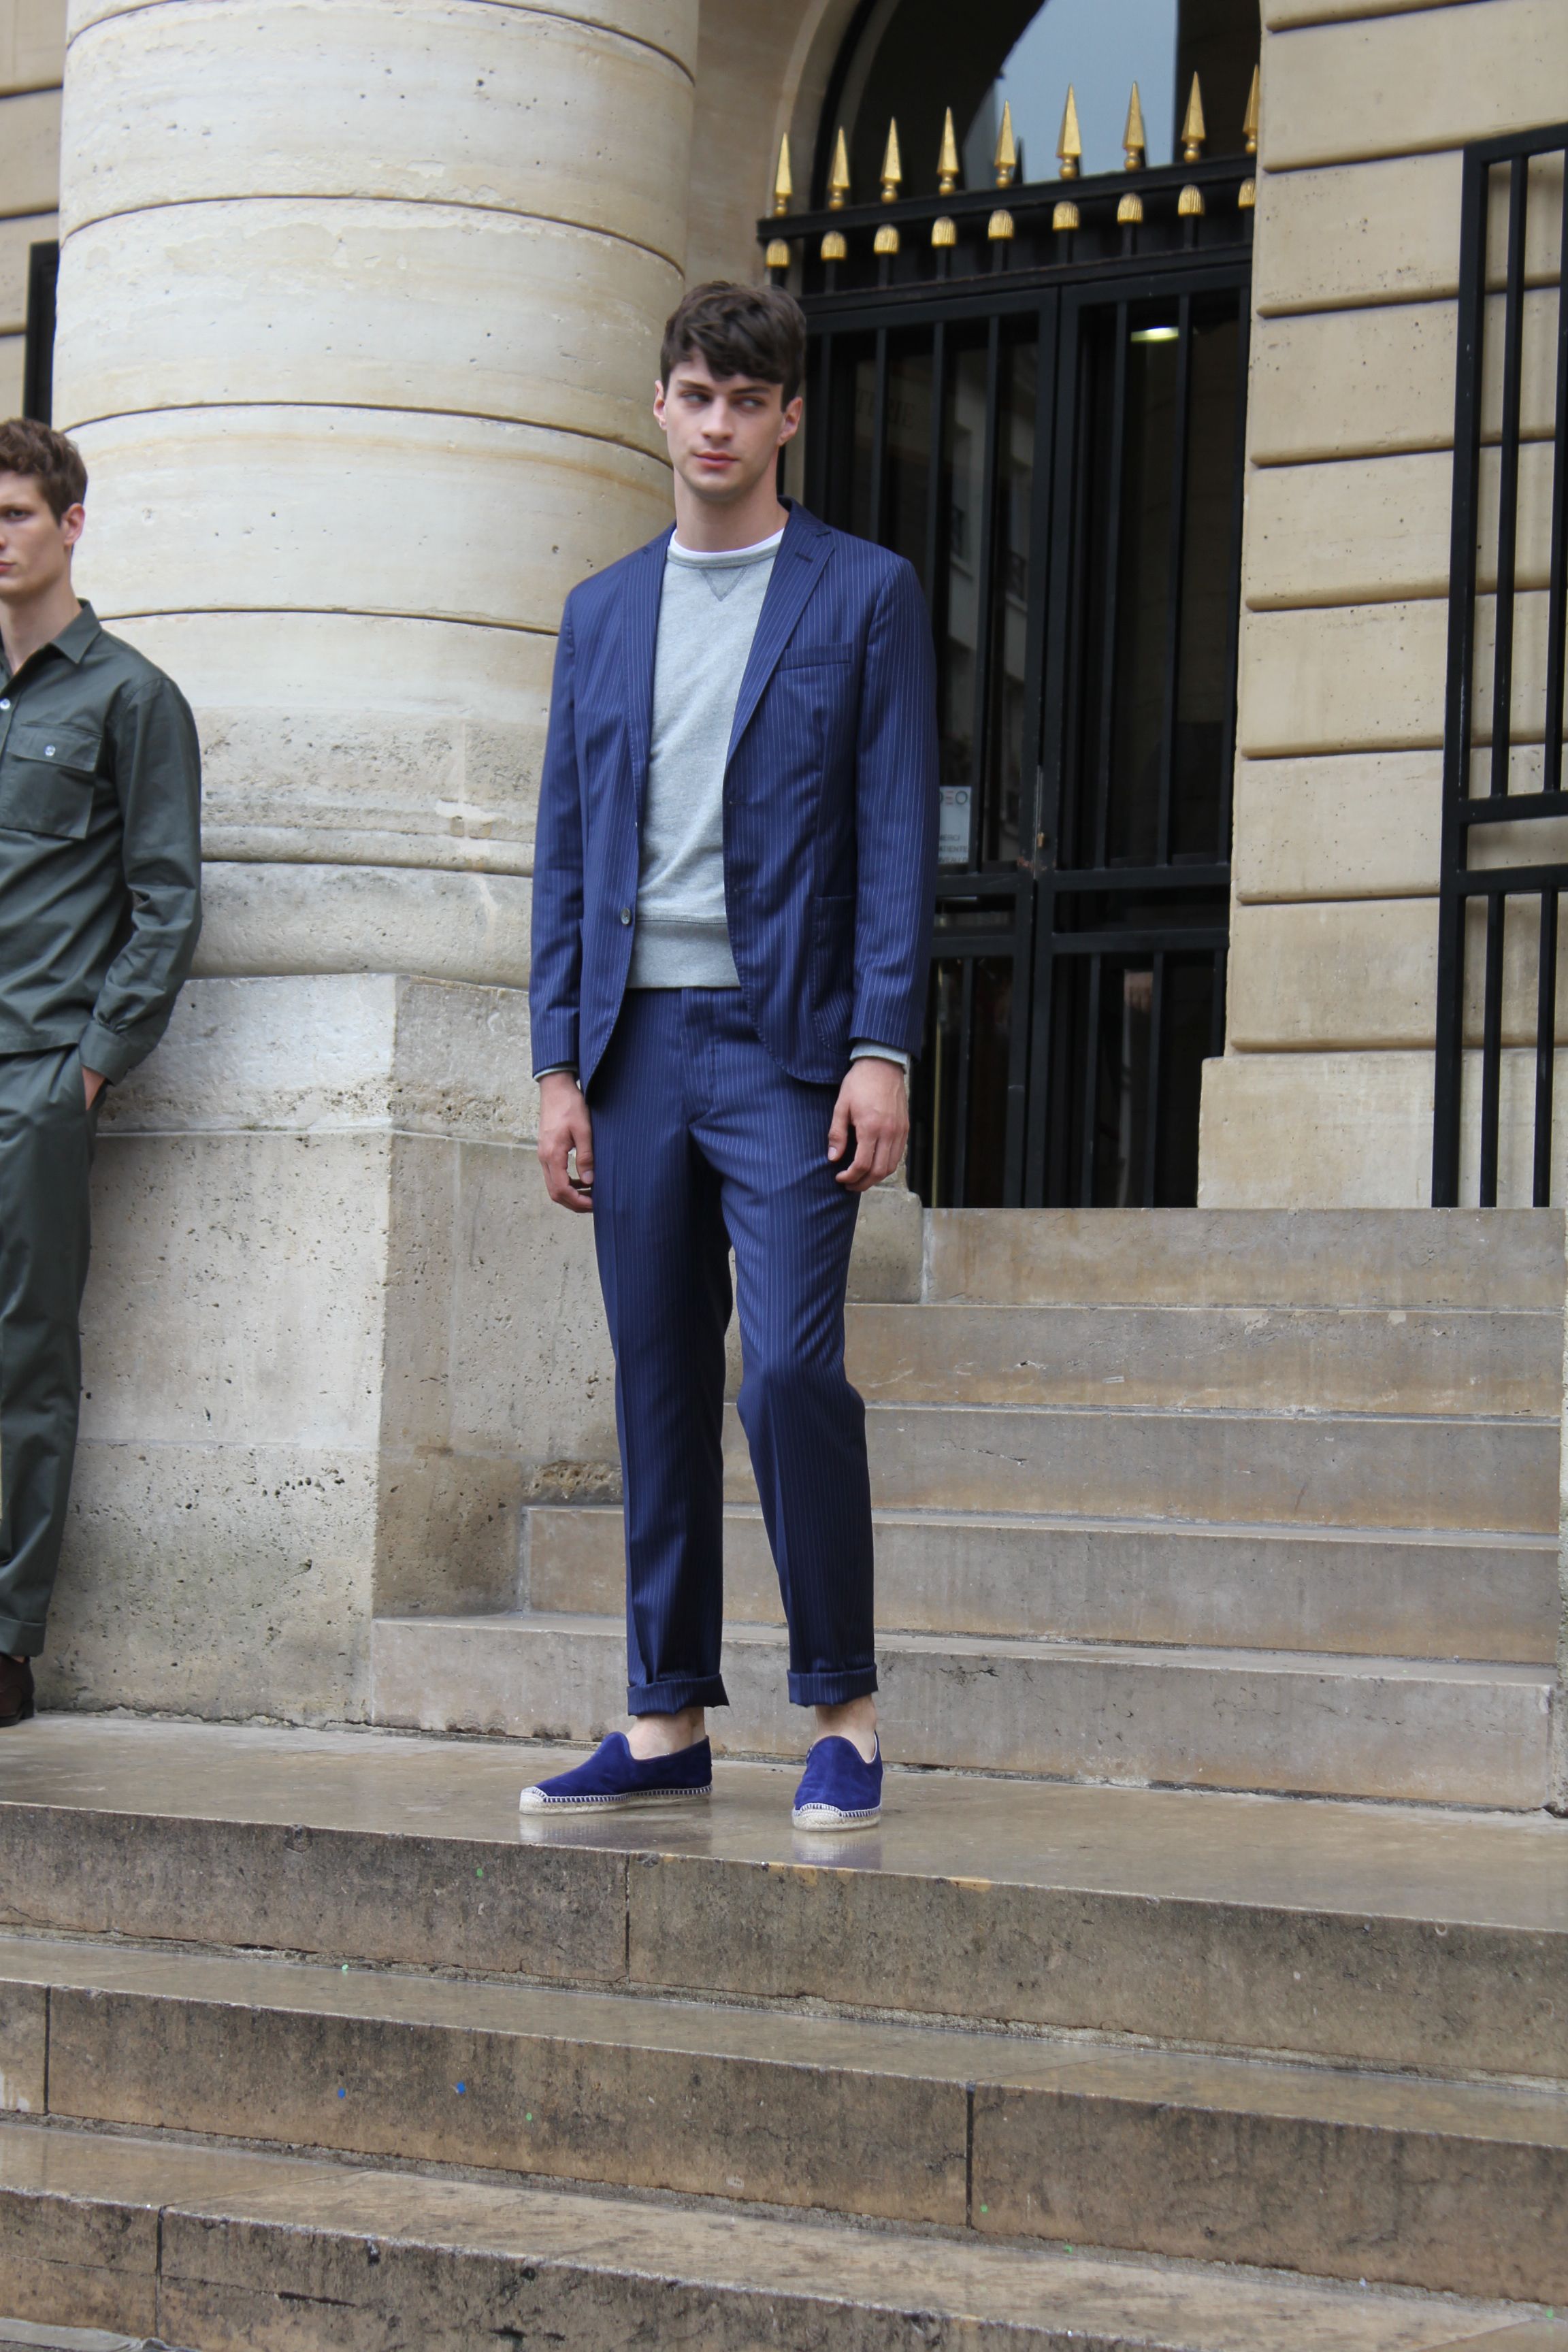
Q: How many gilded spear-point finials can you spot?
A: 9